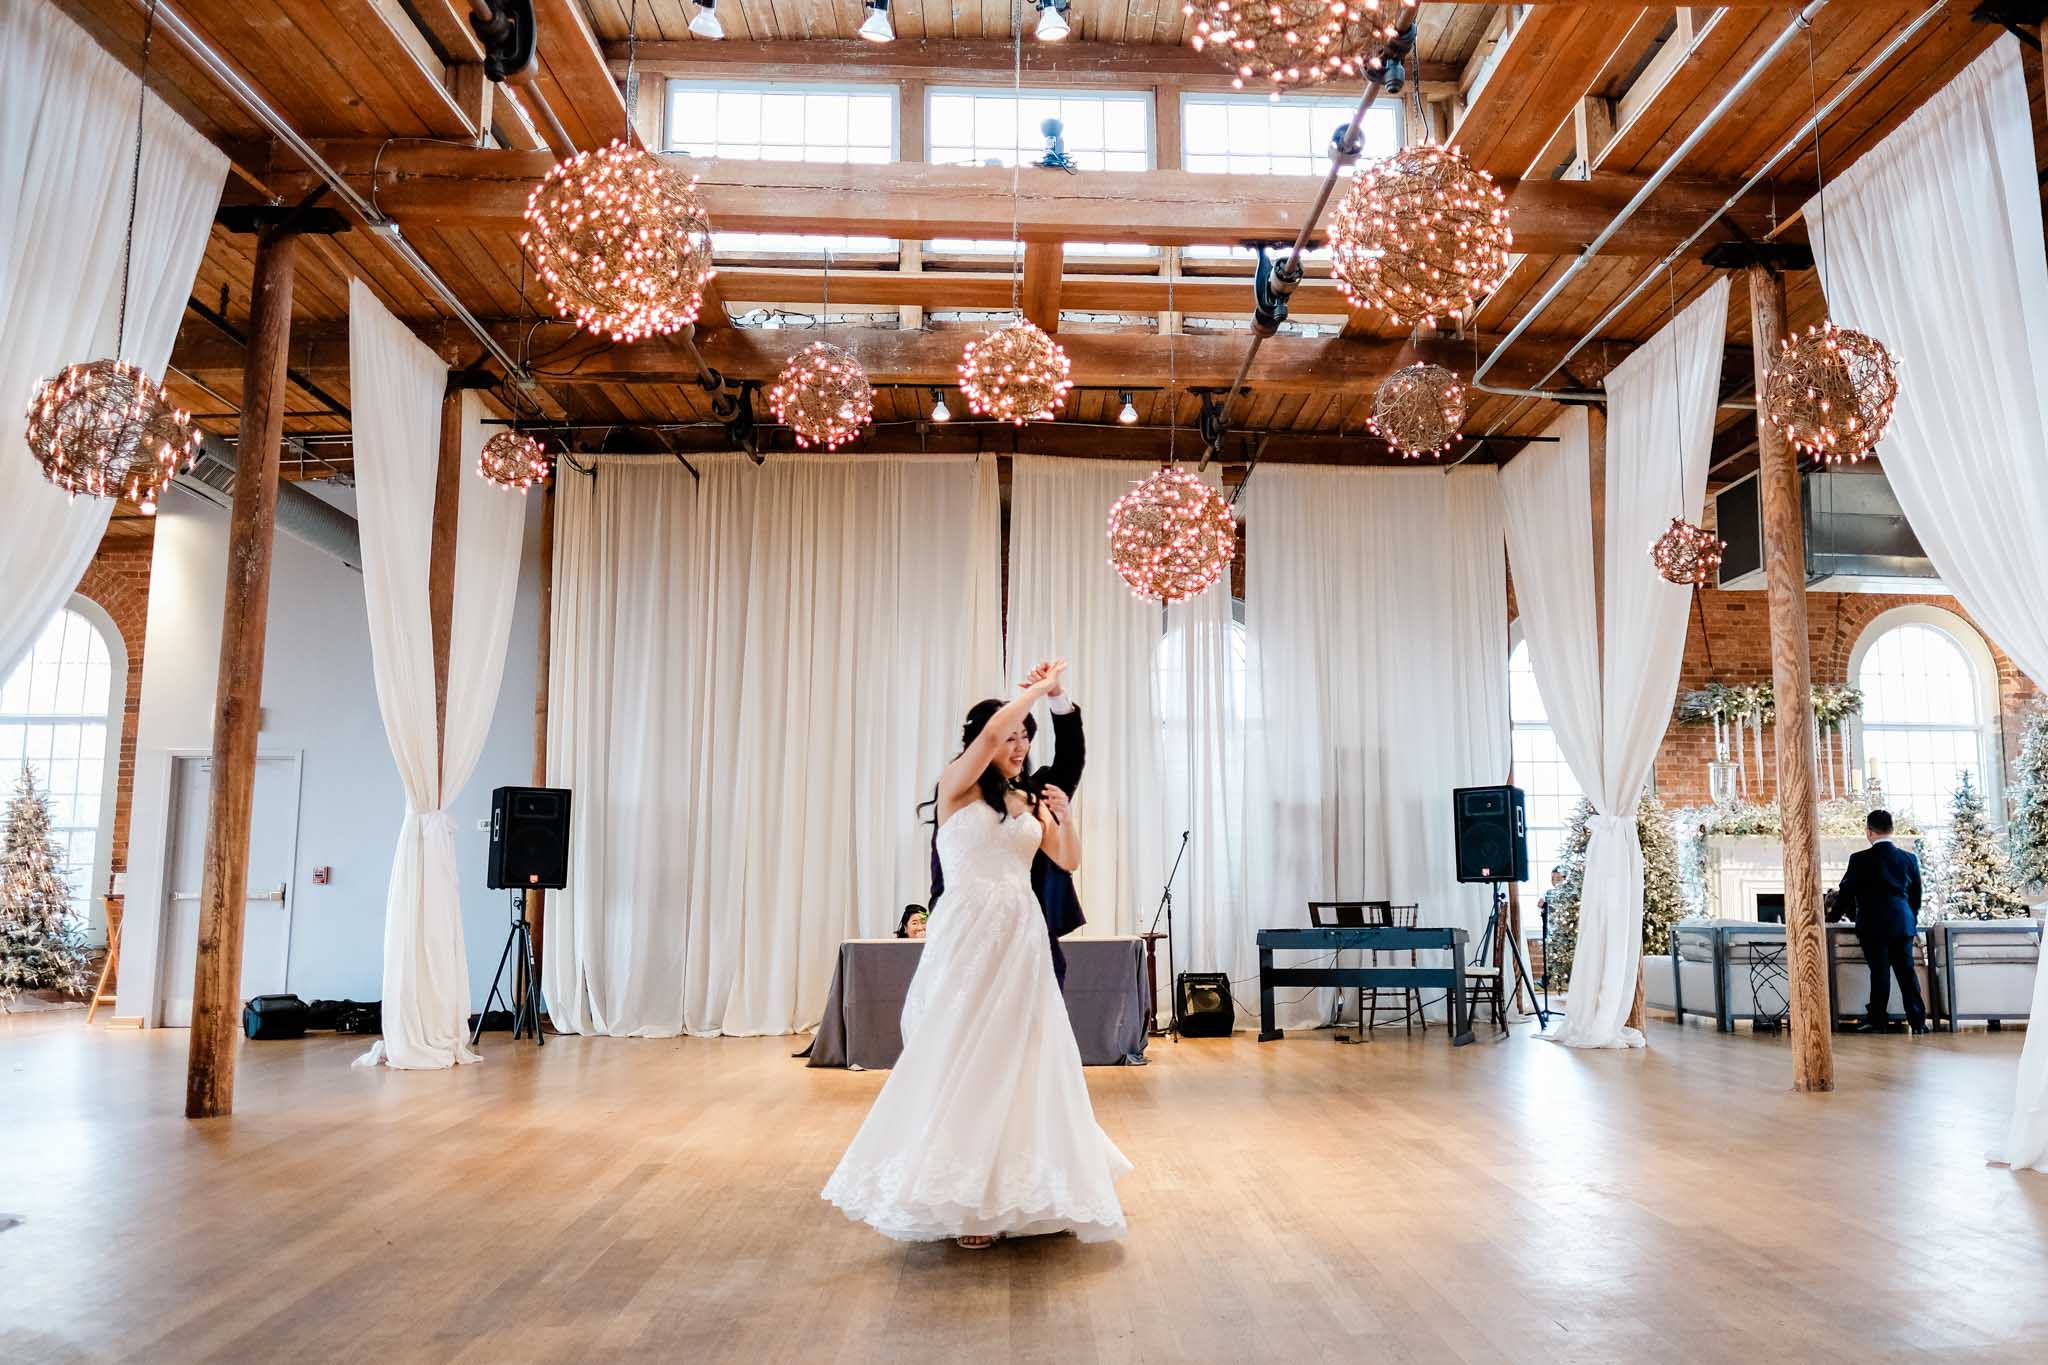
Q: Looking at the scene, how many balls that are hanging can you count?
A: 11